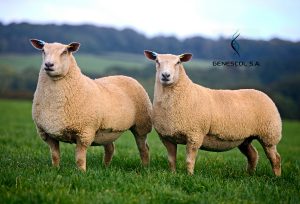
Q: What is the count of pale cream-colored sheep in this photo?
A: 2